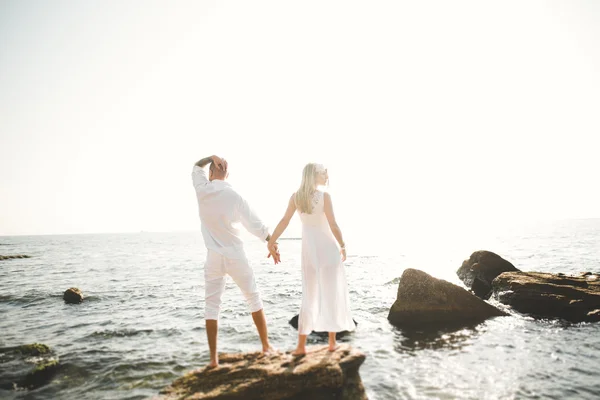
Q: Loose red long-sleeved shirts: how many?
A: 0